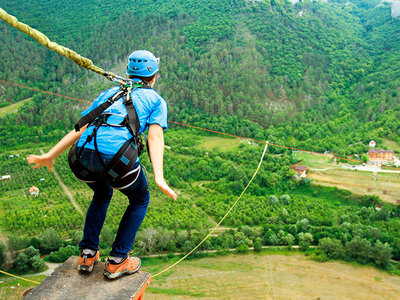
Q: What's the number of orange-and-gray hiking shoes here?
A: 2